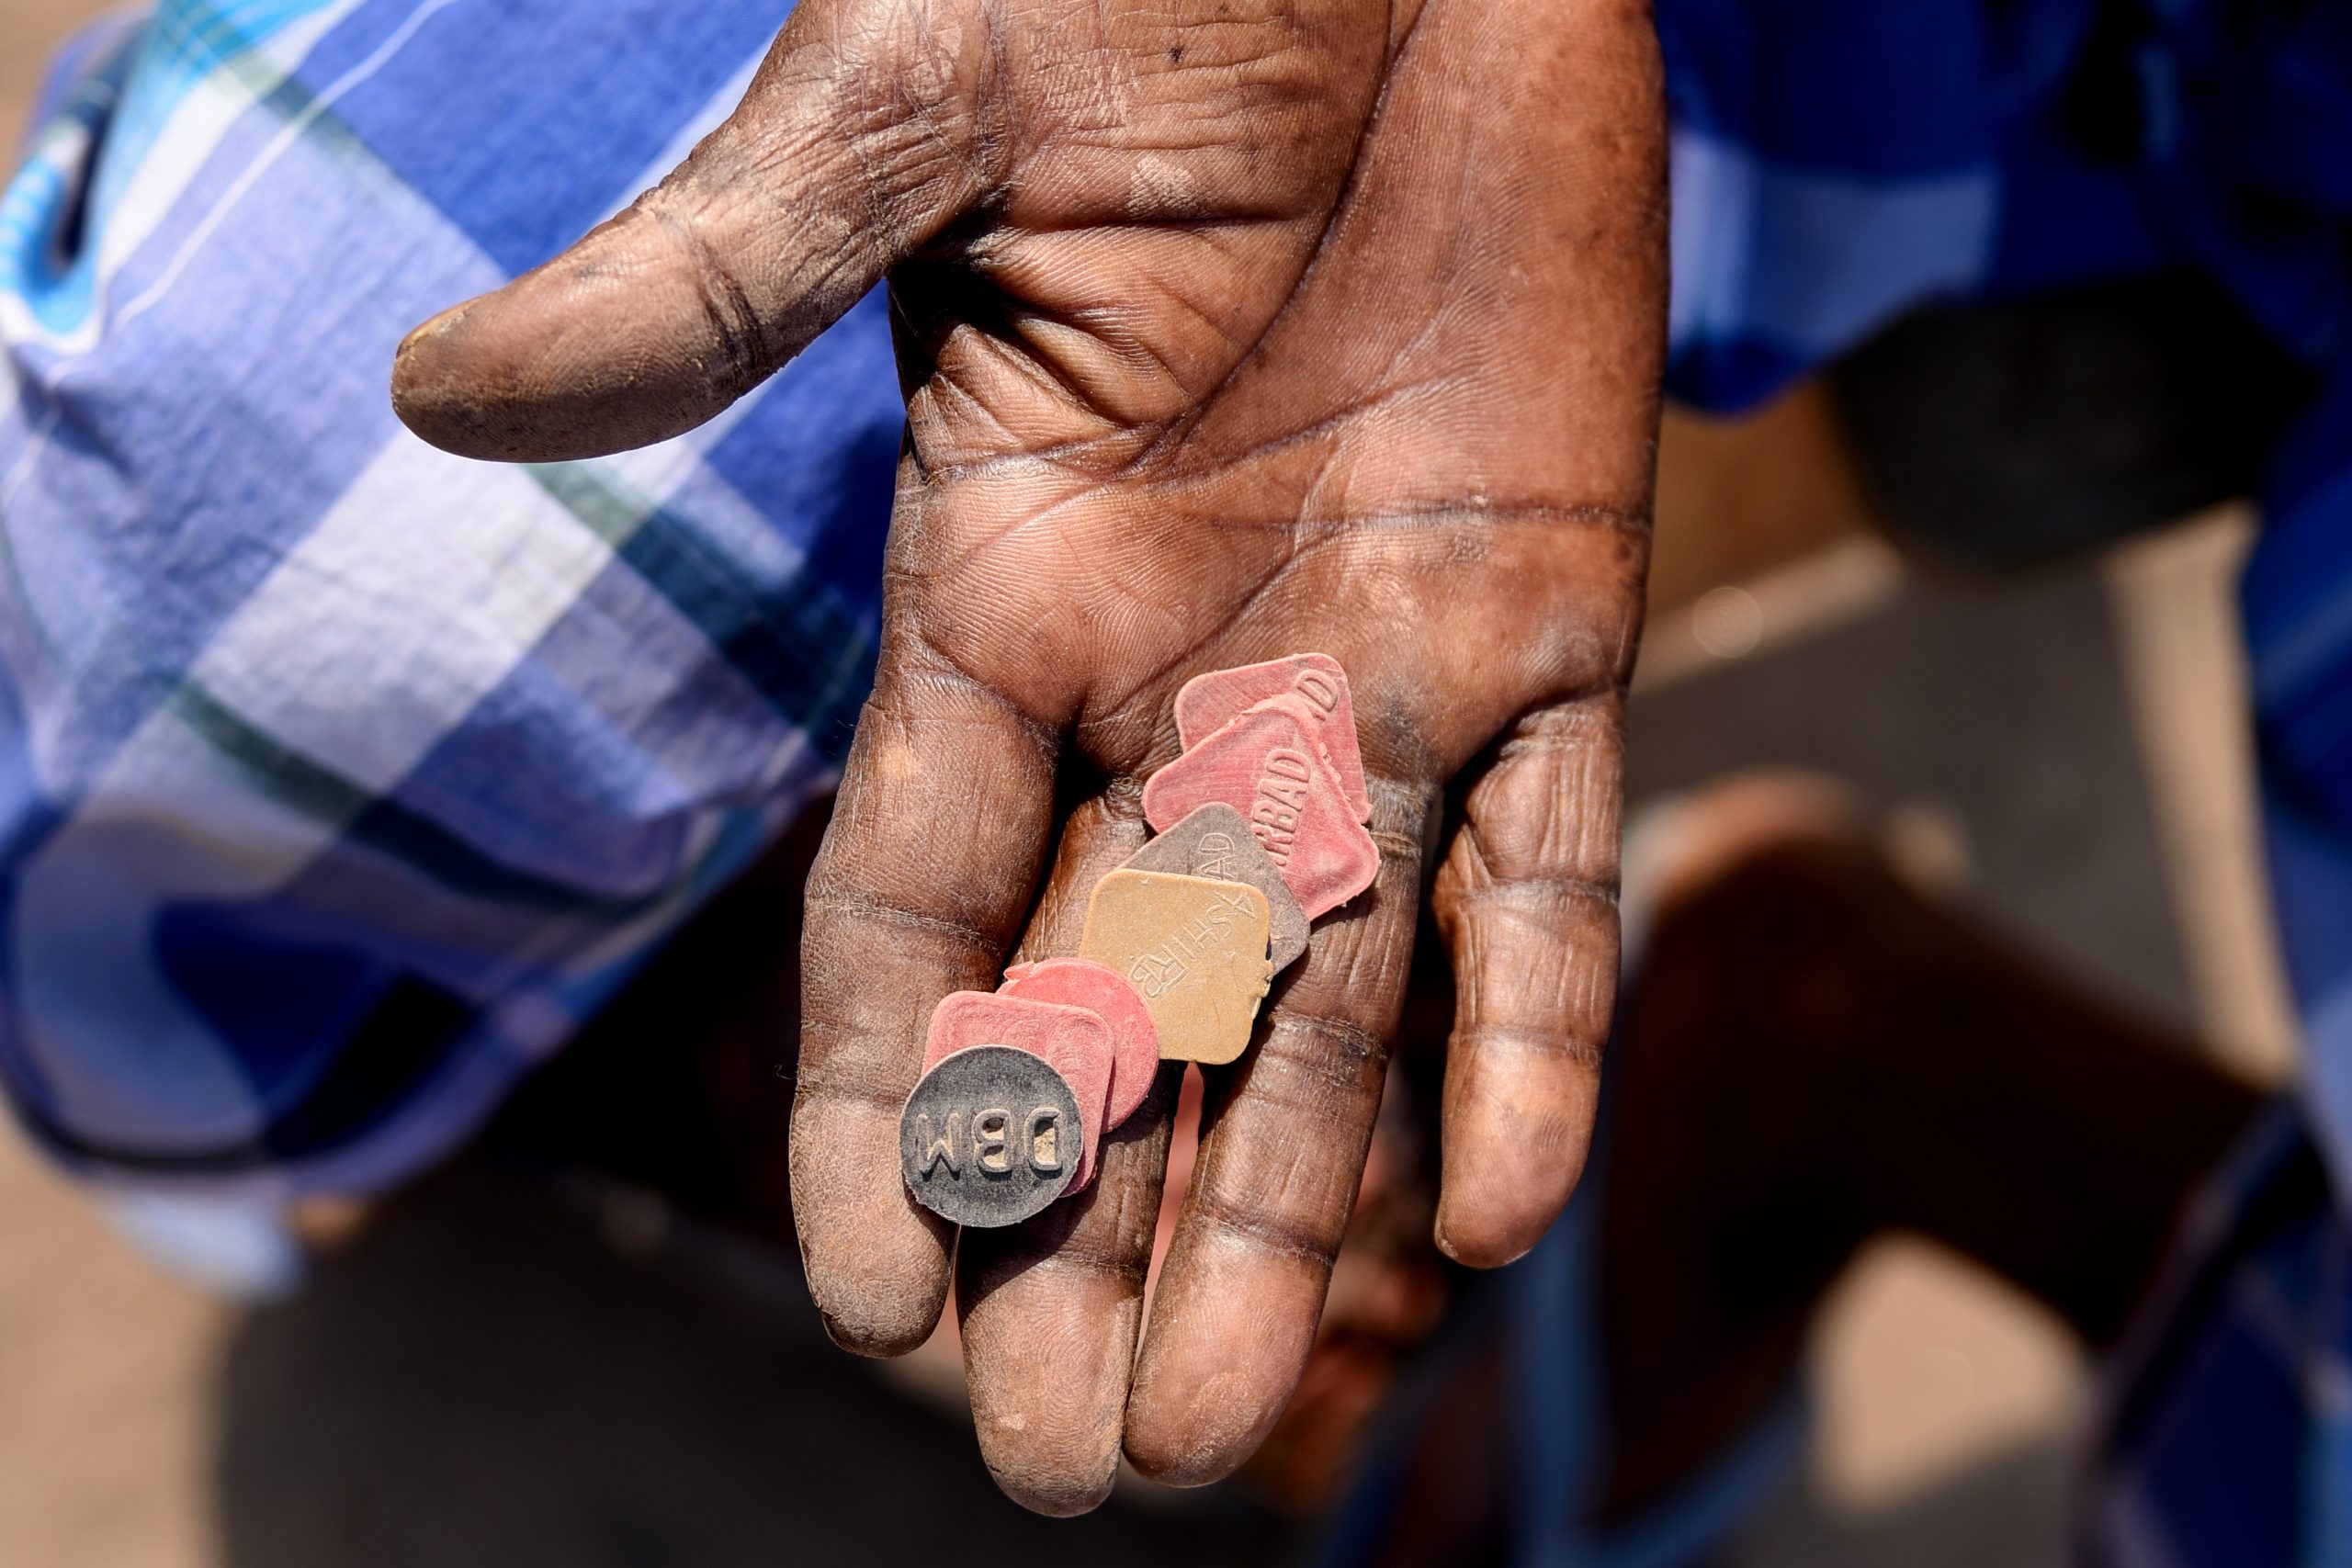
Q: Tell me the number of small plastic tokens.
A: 7